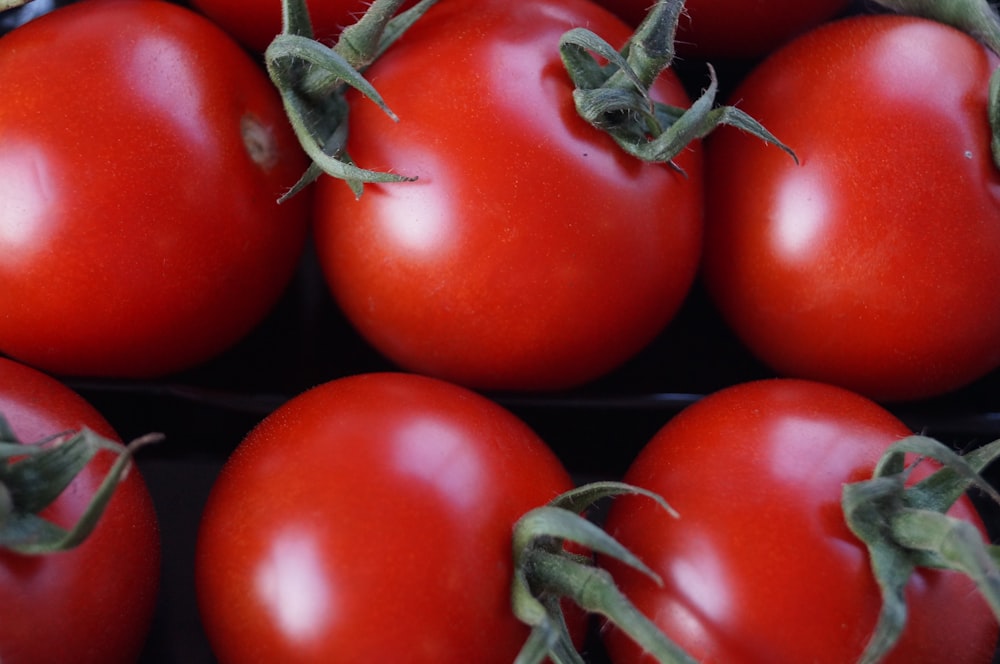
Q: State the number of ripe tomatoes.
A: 8